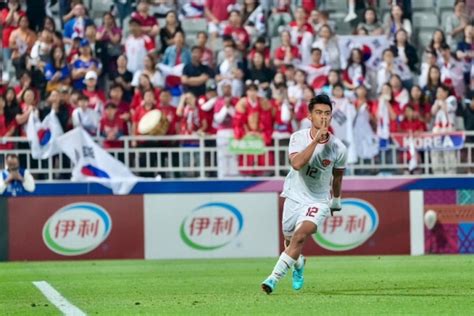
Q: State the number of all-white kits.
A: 1